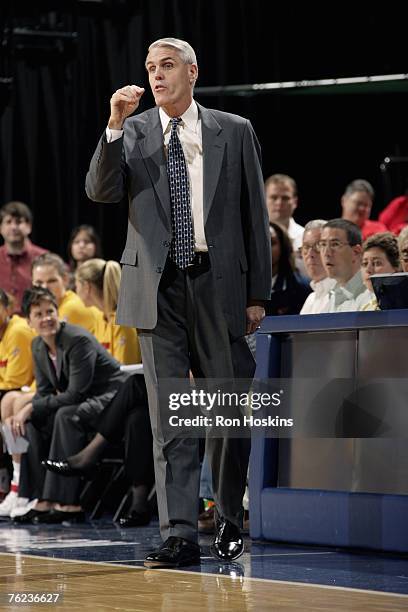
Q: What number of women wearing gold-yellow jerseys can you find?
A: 3